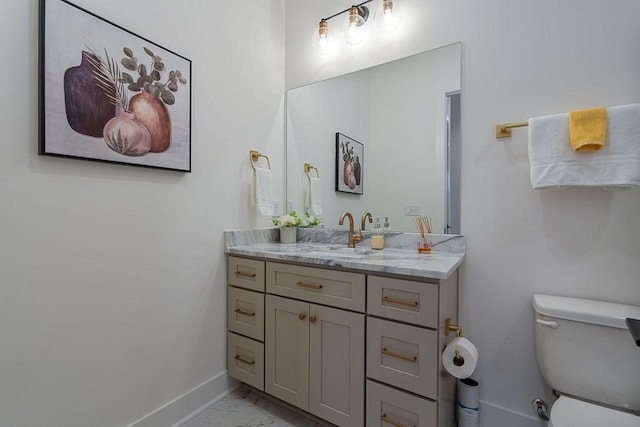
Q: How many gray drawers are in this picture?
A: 7